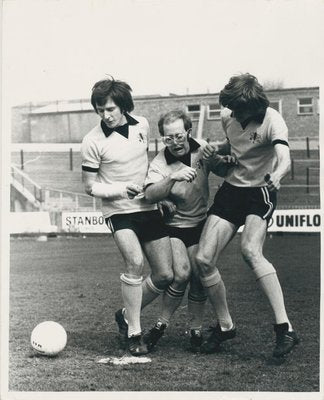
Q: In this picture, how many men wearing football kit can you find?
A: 3